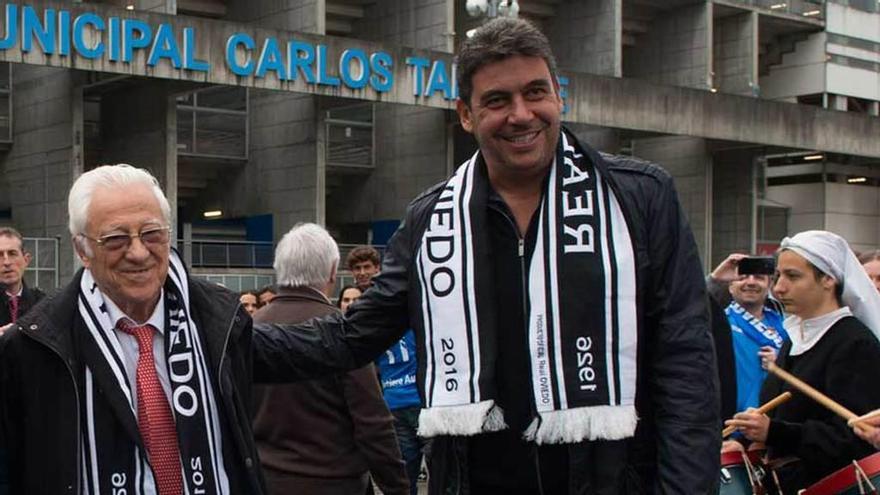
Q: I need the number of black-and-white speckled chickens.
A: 0